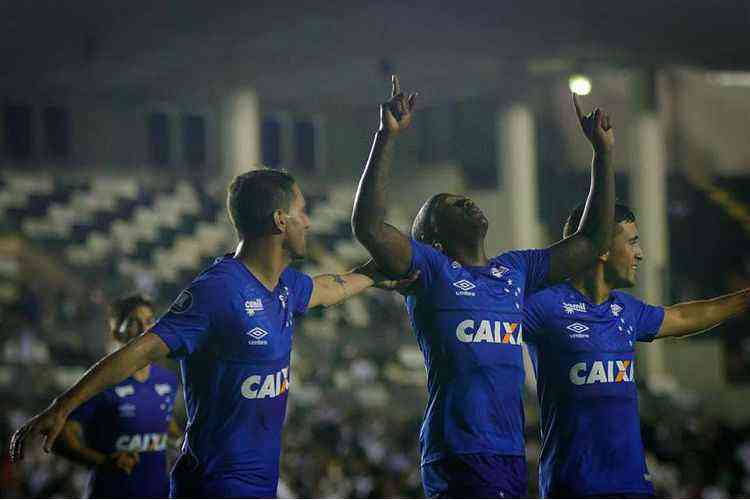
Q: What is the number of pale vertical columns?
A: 3